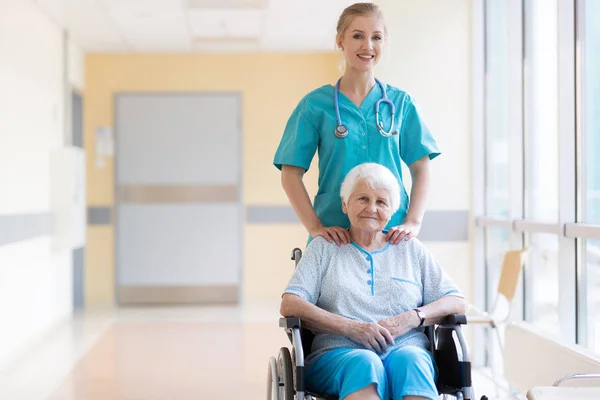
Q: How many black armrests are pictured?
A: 2